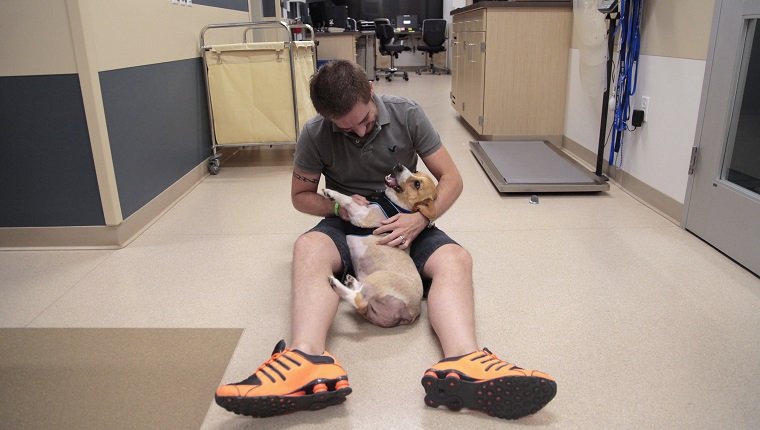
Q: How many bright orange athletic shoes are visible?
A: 2